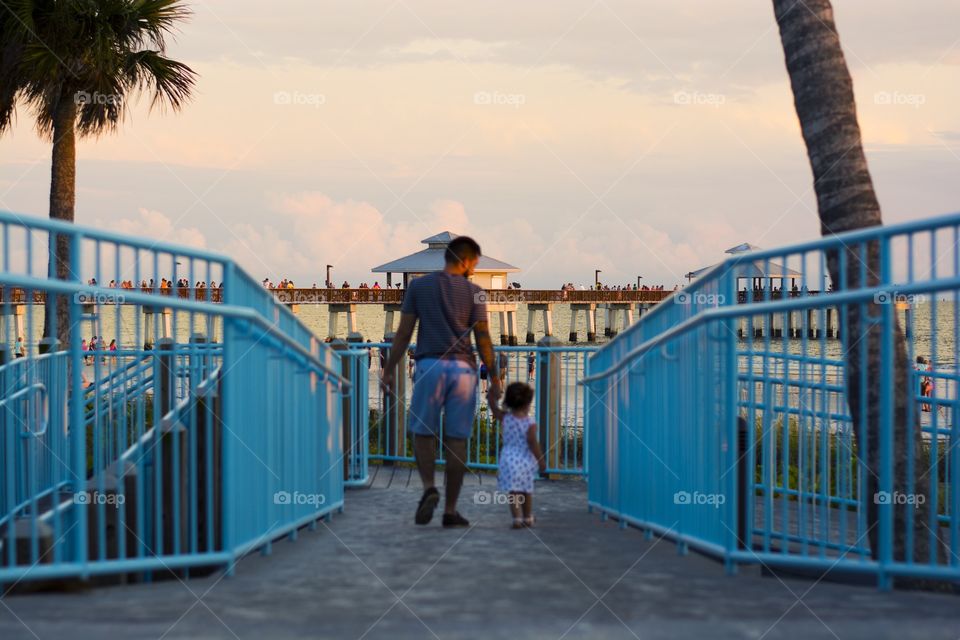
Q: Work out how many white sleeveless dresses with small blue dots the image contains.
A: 1